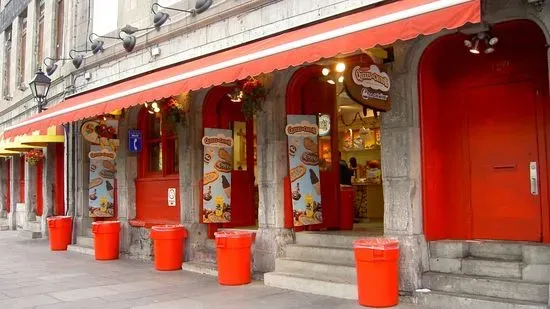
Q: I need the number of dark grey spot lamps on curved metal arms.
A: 6